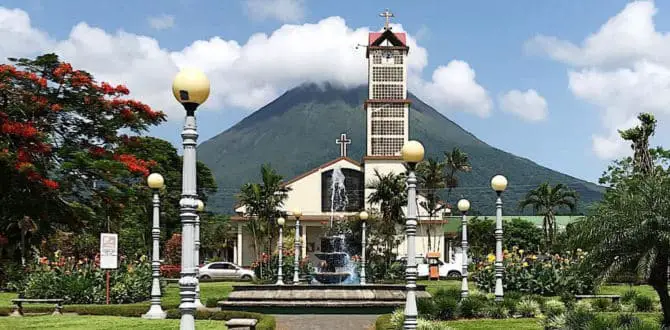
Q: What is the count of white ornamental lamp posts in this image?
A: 9